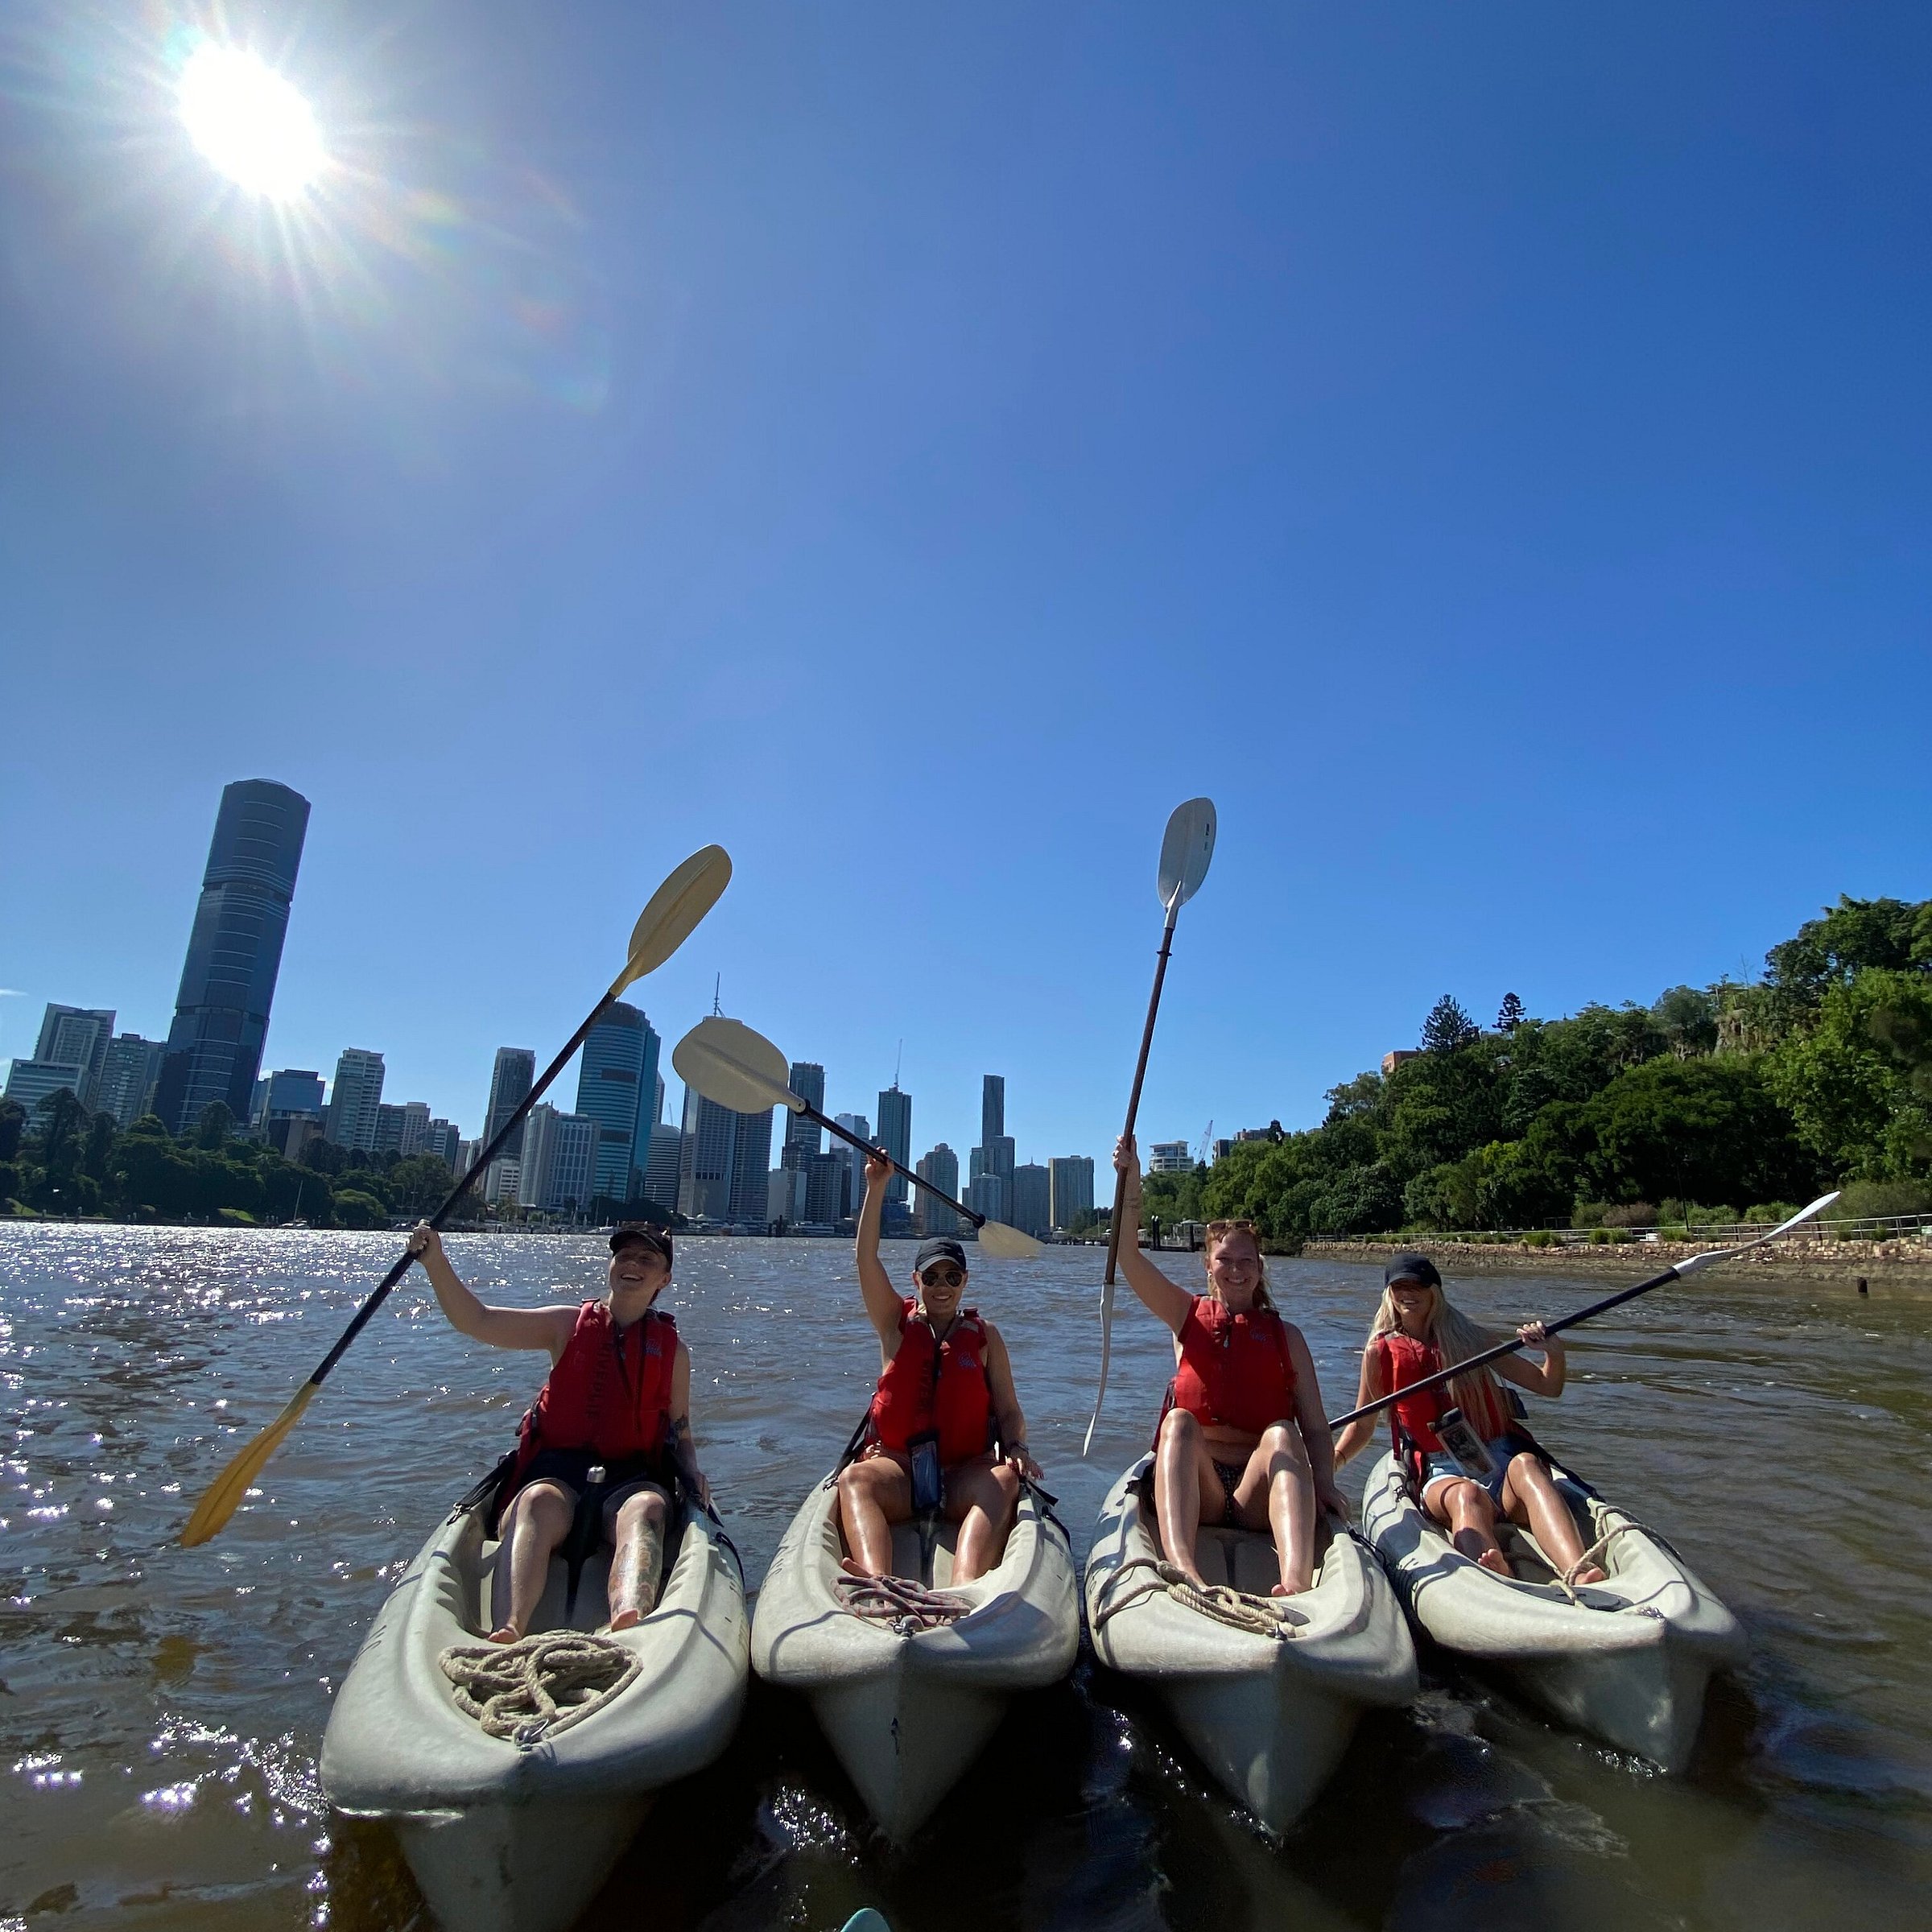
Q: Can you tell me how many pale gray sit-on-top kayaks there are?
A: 4